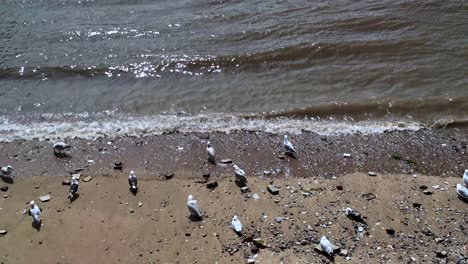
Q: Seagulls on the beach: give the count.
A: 14